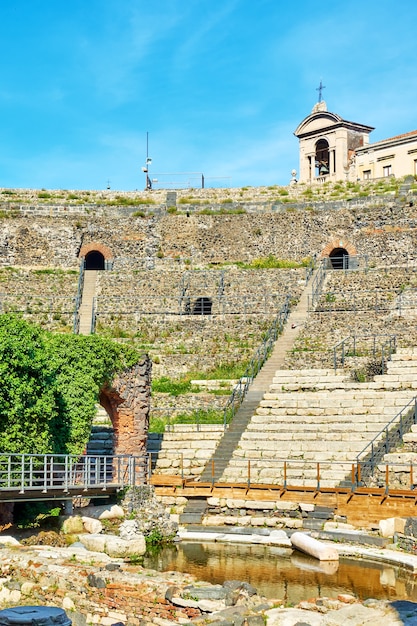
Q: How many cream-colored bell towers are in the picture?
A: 1